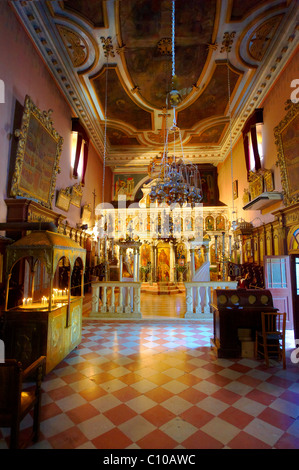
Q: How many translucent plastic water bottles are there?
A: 0